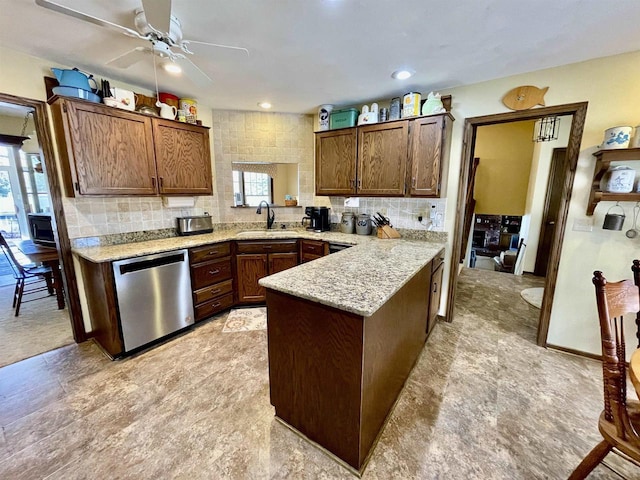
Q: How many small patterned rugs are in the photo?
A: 1